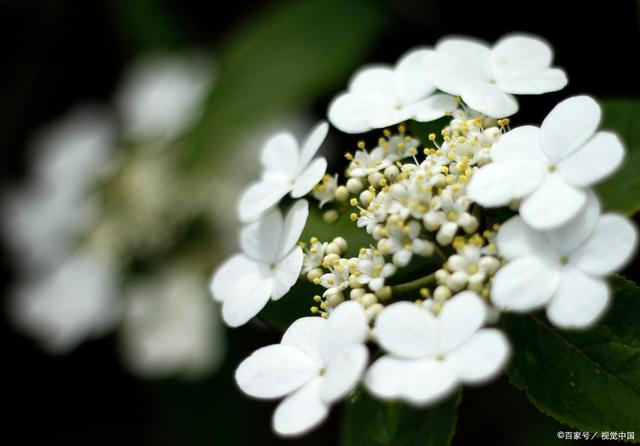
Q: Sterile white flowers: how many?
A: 8